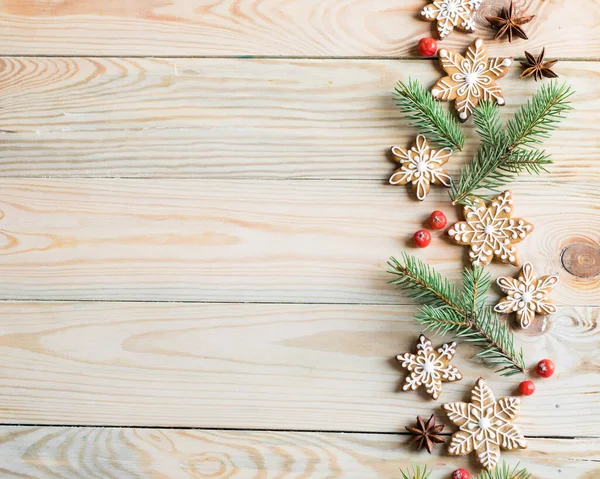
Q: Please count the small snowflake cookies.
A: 4